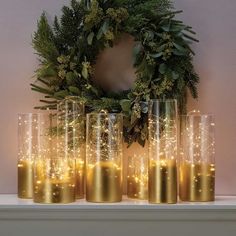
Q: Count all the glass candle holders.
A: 7